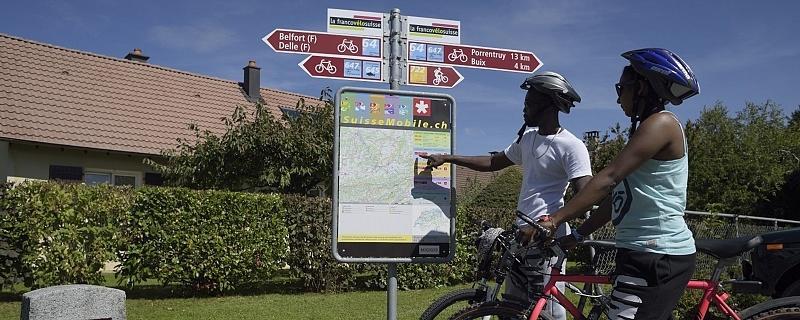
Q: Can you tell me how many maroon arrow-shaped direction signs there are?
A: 4